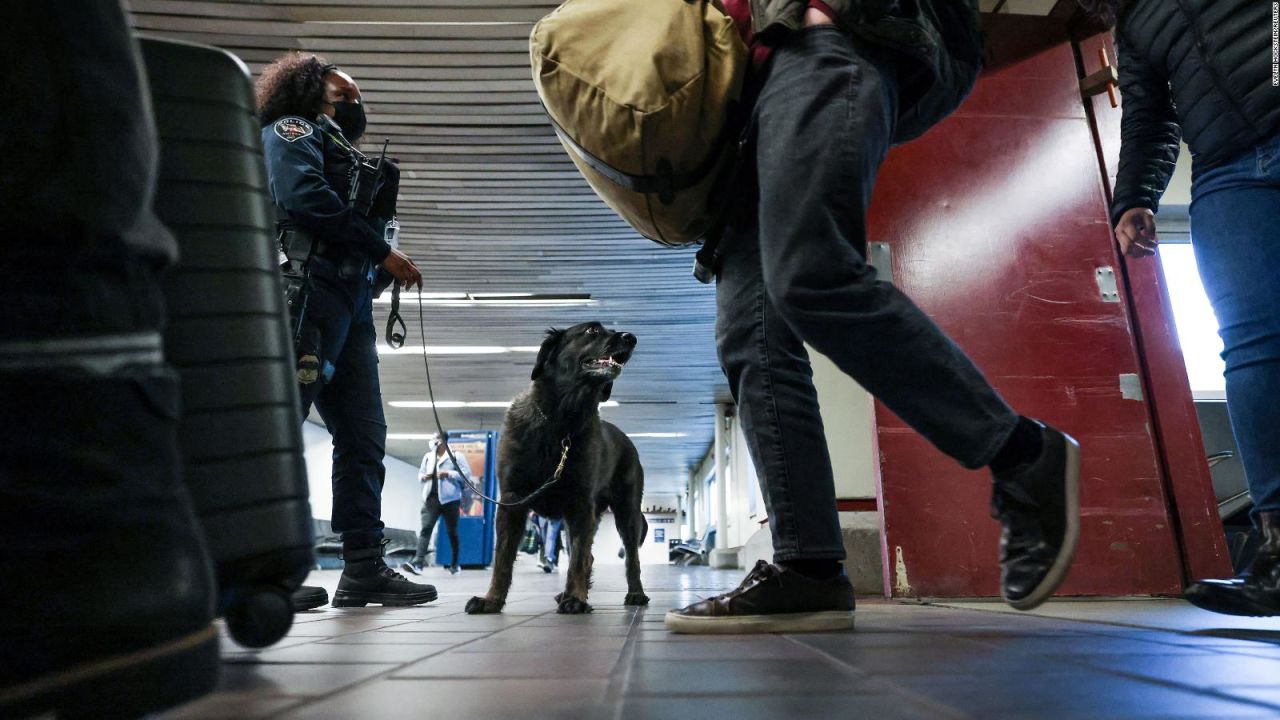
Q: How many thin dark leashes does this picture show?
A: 1